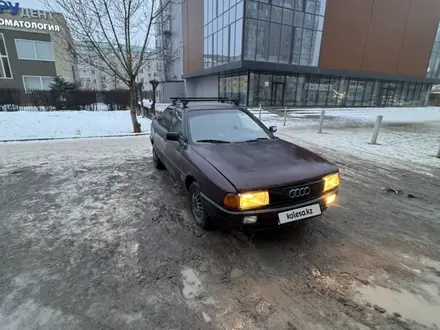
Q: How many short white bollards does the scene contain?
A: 4